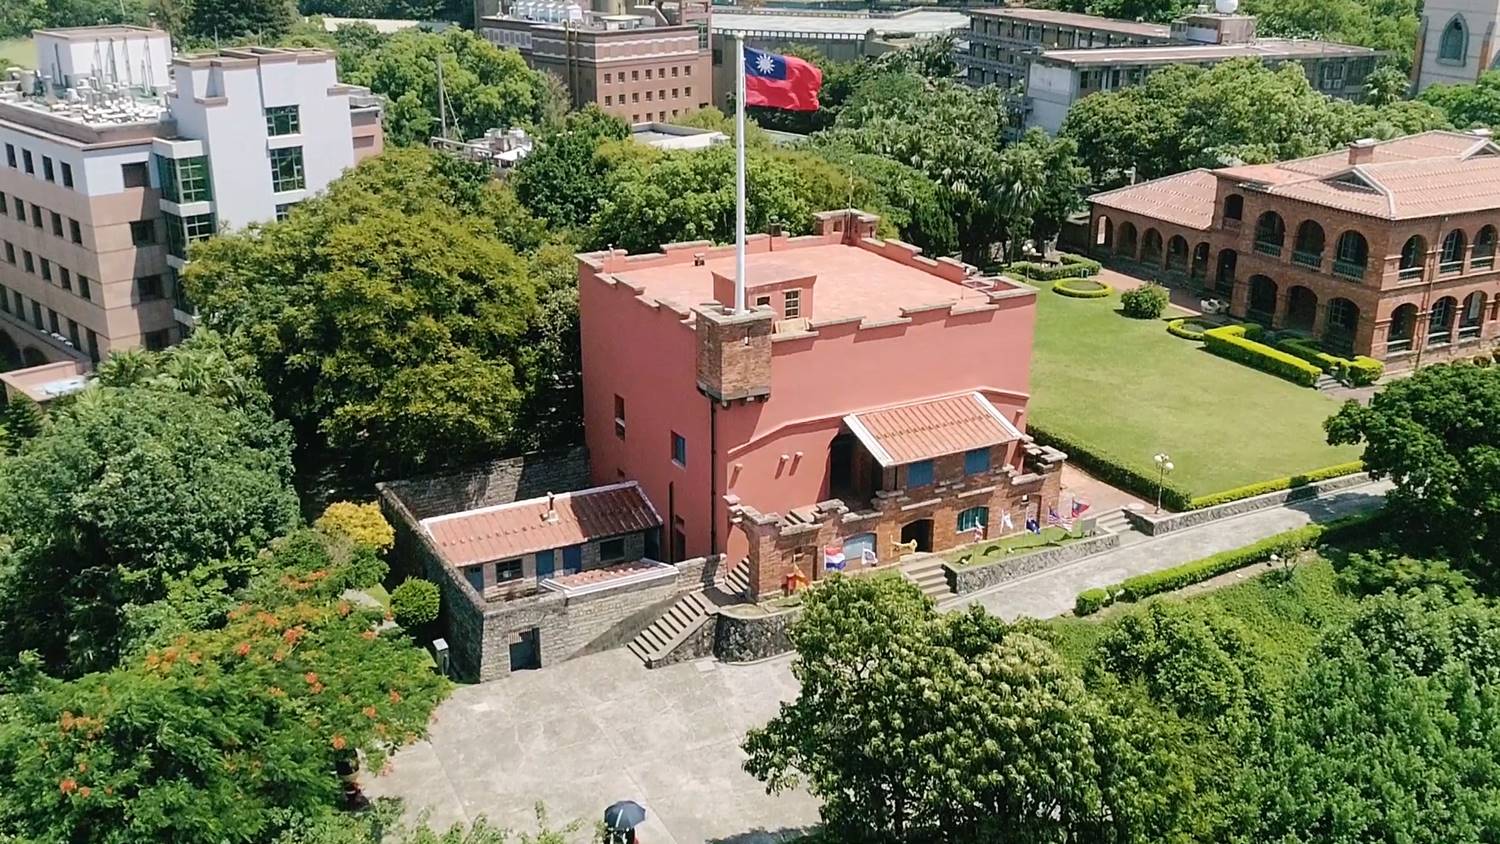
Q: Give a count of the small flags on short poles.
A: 9